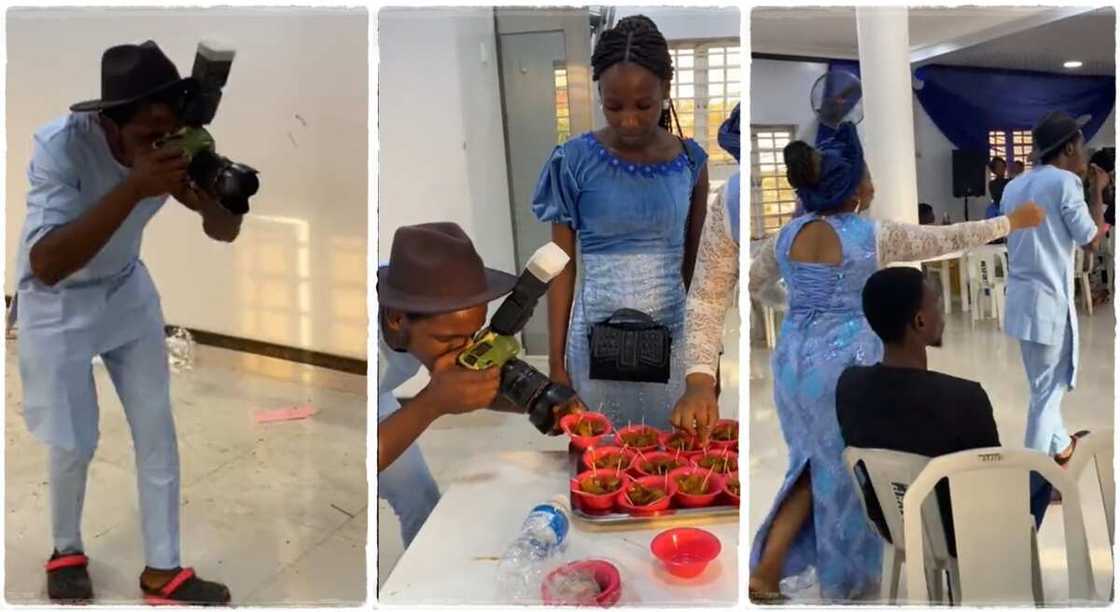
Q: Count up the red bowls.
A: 13